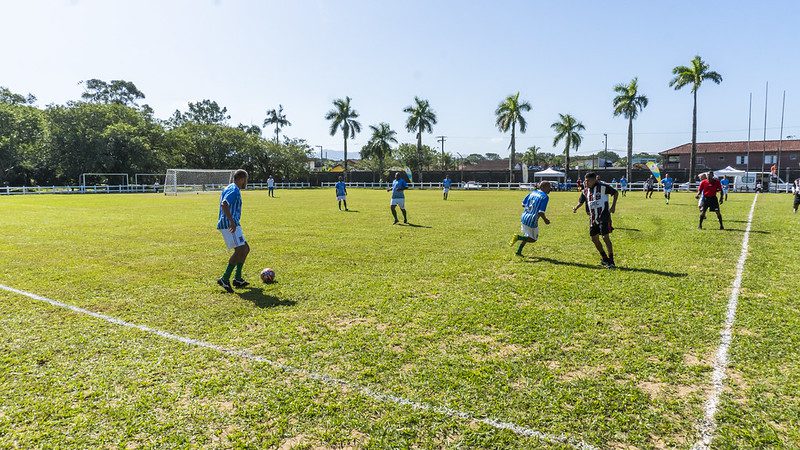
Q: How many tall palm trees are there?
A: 8